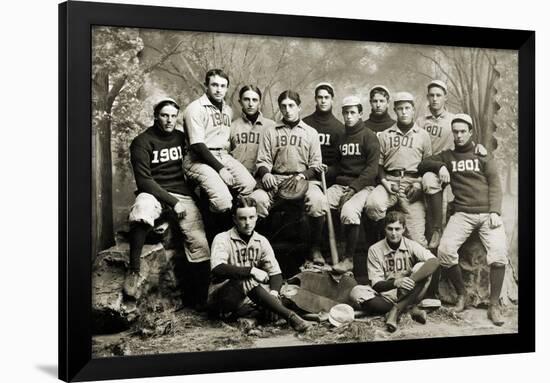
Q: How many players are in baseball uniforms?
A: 12